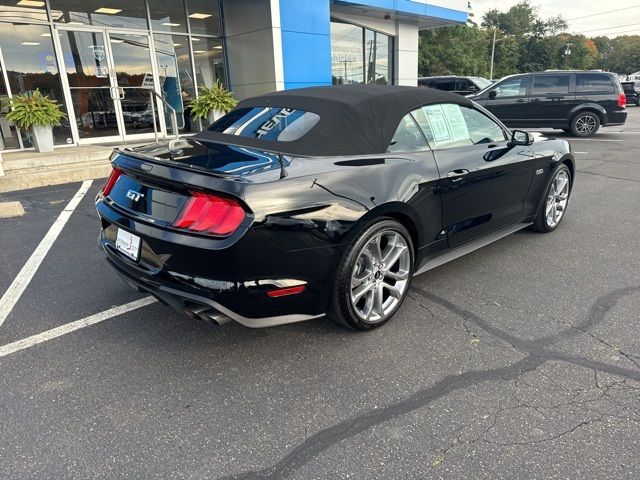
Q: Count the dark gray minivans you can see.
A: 1